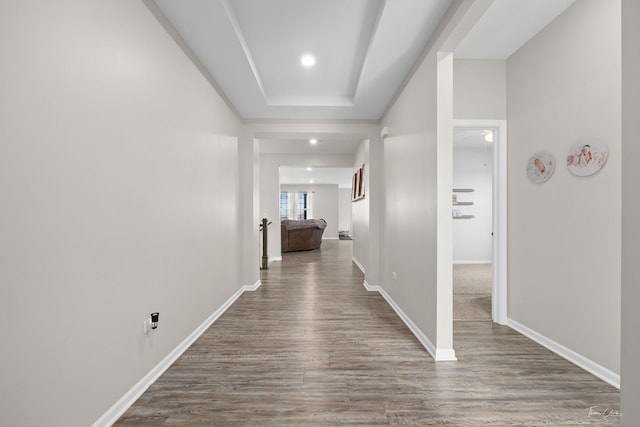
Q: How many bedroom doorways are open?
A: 1